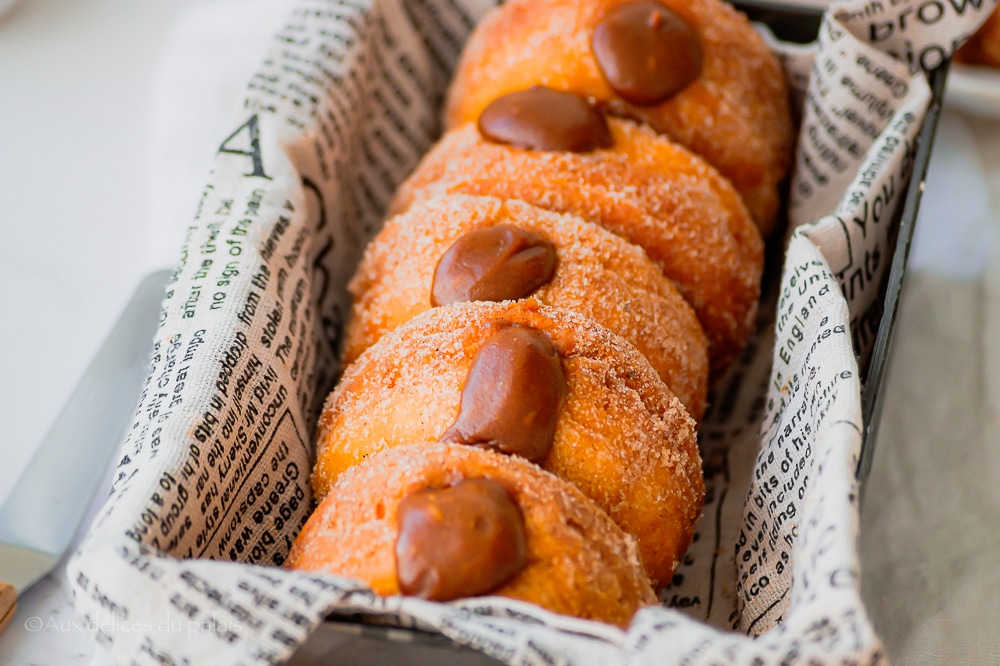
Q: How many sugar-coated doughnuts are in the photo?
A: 5